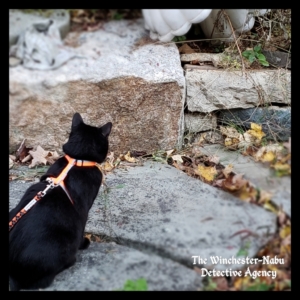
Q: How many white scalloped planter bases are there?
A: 2